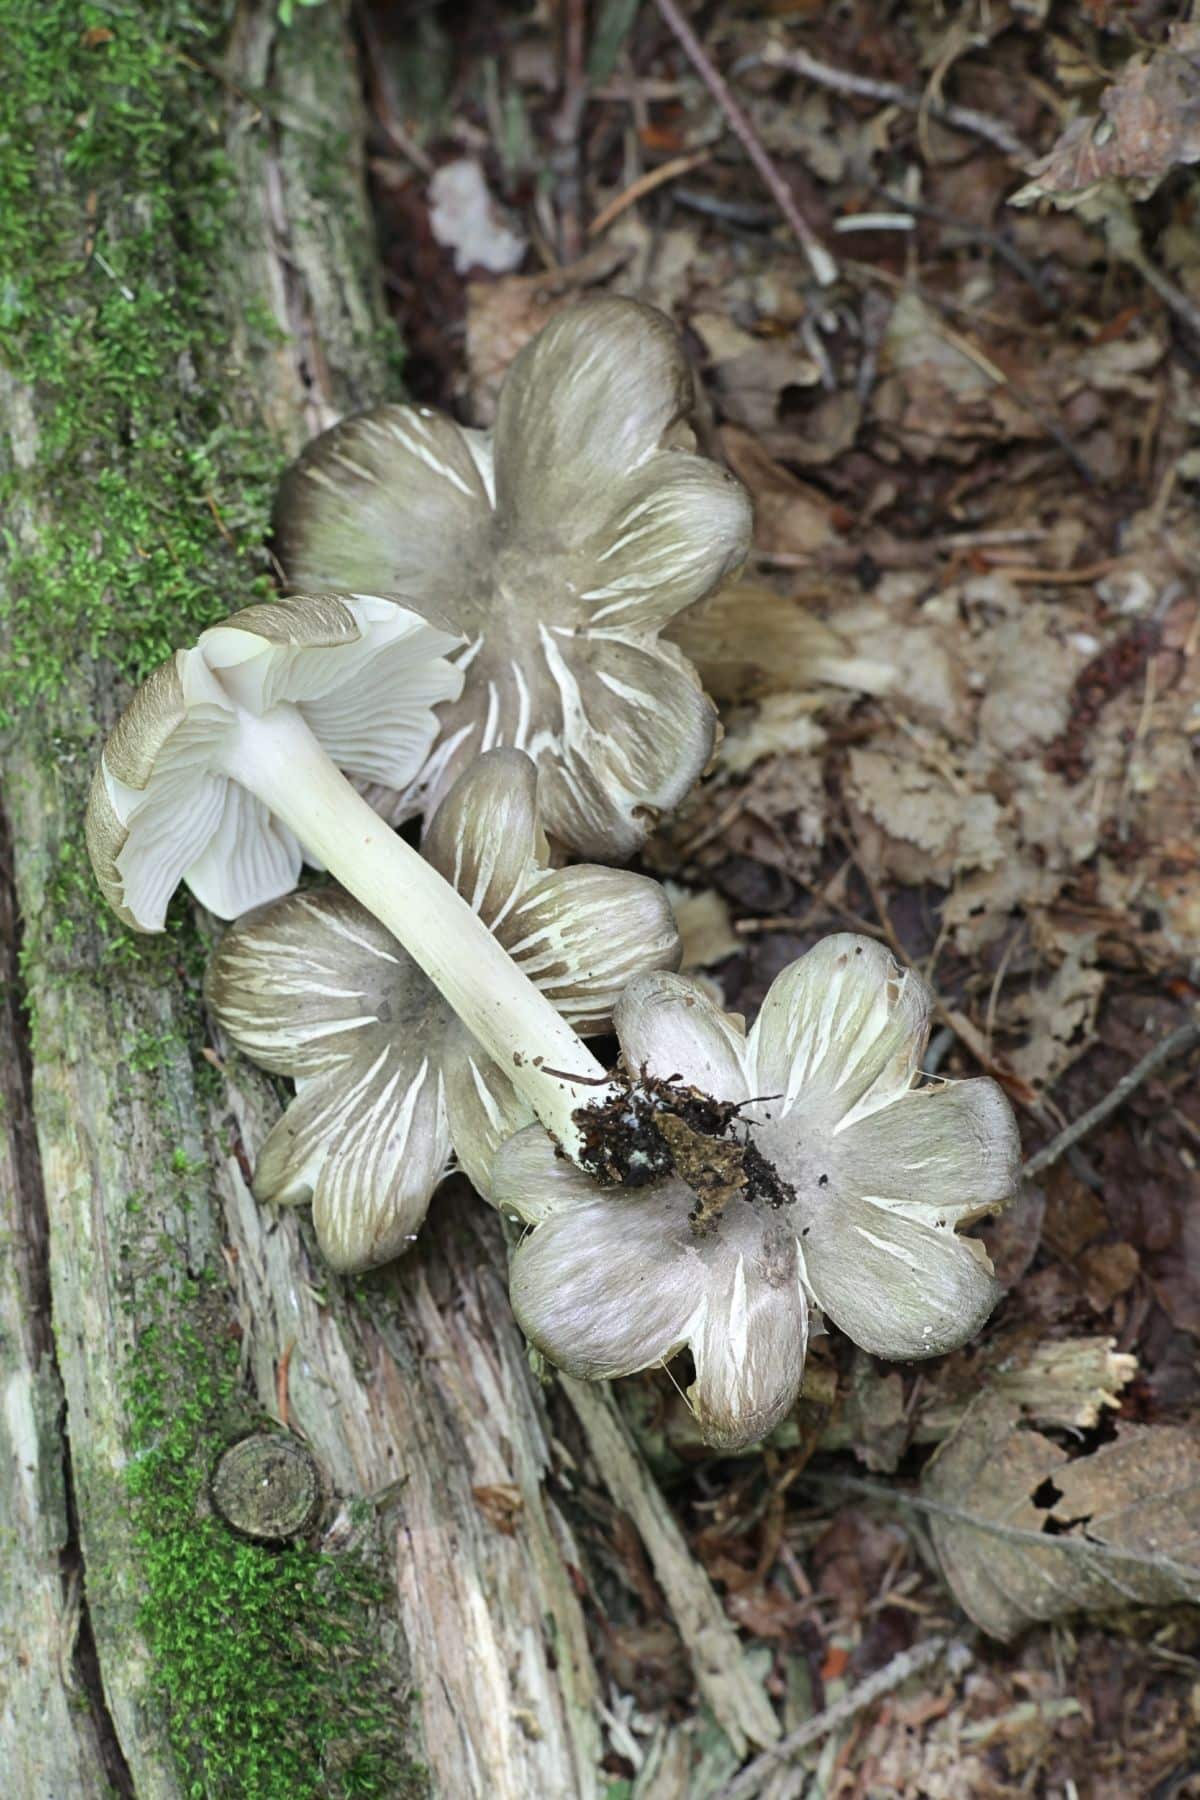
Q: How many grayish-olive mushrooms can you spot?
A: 4